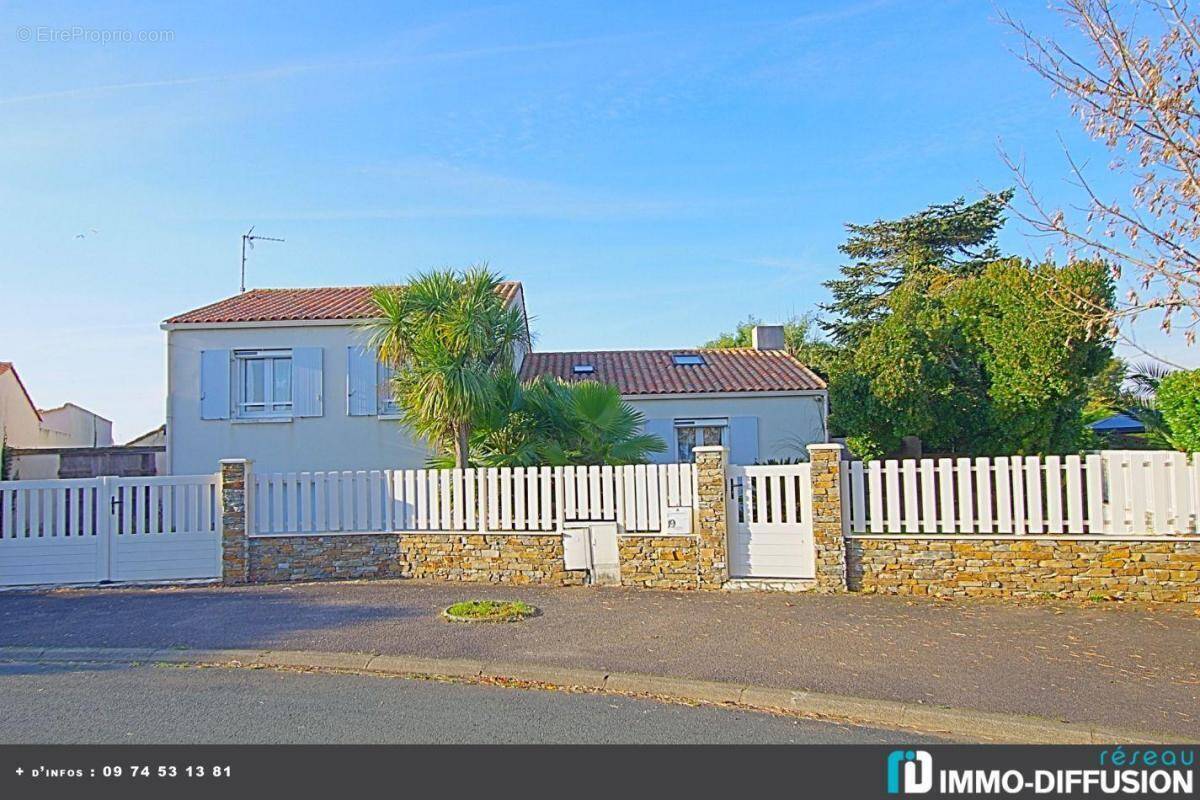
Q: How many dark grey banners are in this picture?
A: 1